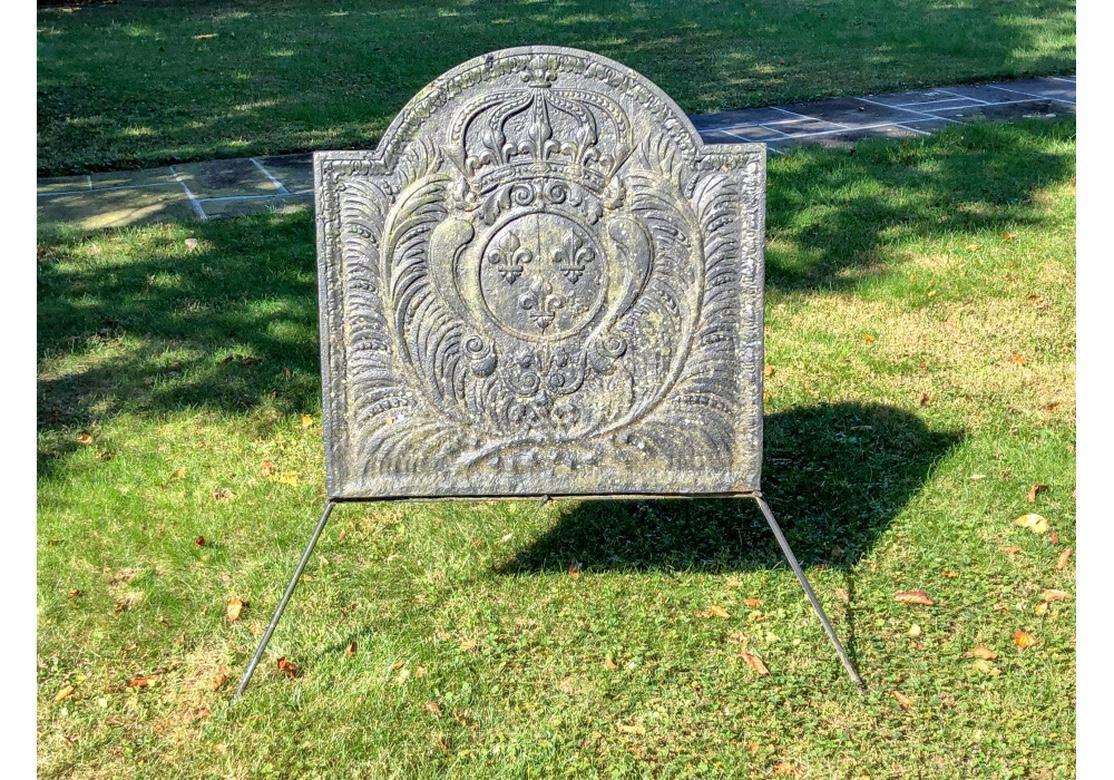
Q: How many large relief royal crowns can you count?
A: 1